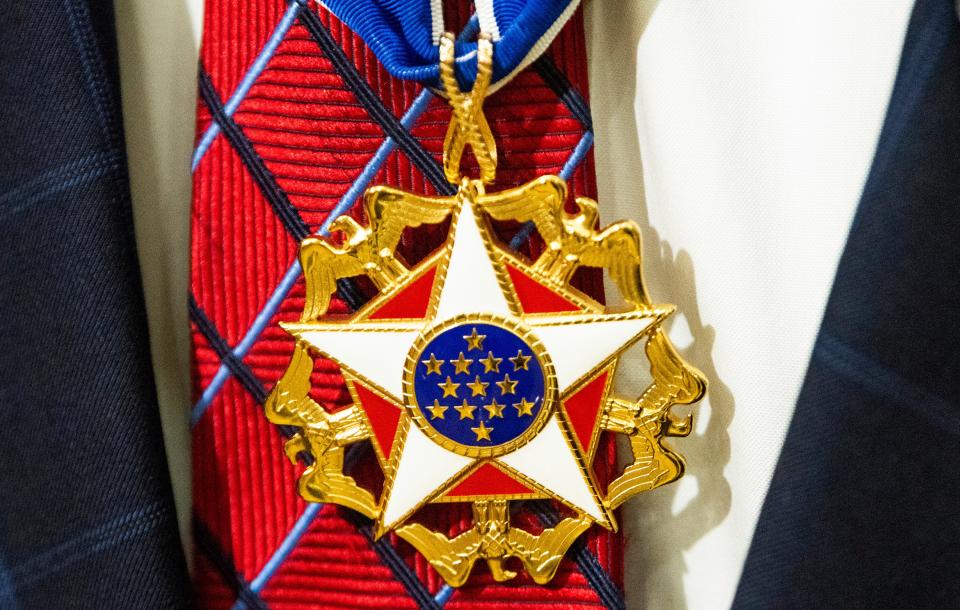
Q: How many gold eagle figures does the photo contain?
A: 5